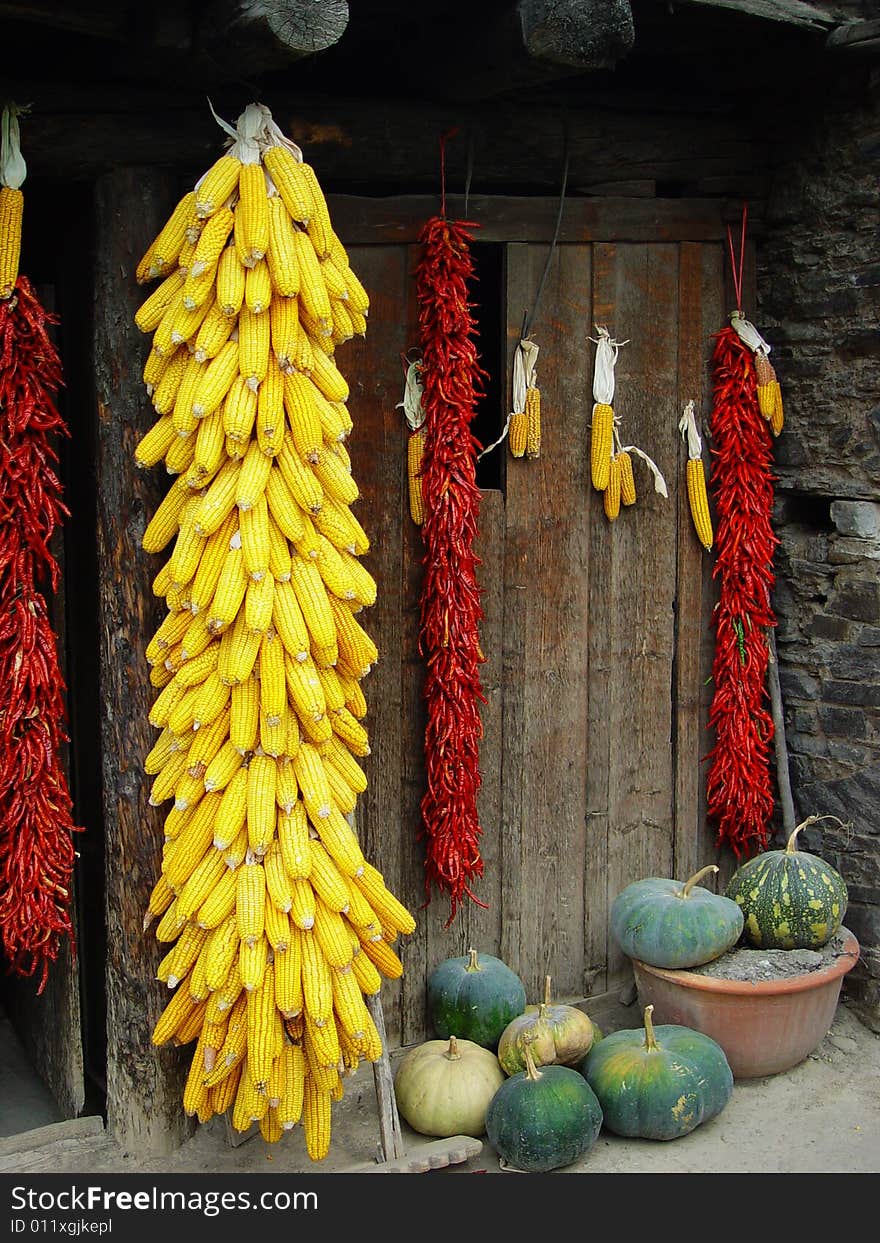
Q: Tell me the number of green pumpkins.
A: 5